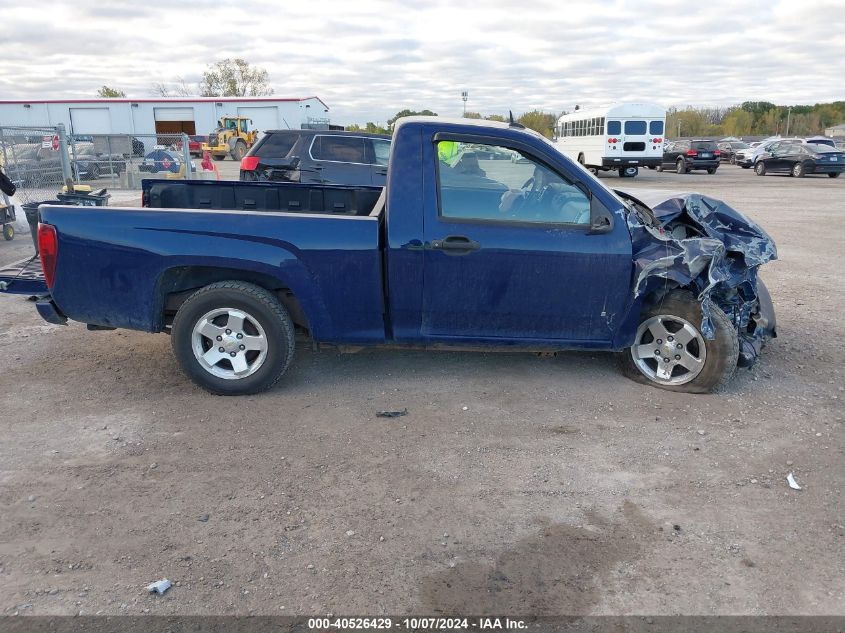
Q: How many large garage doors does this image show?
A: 3